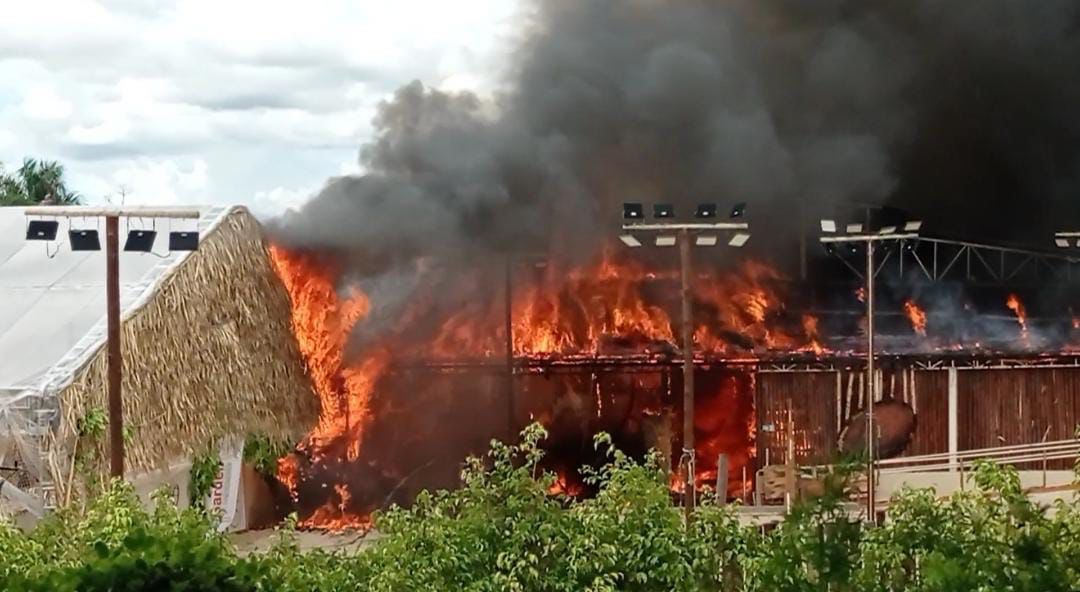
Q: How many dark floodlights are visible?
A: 8